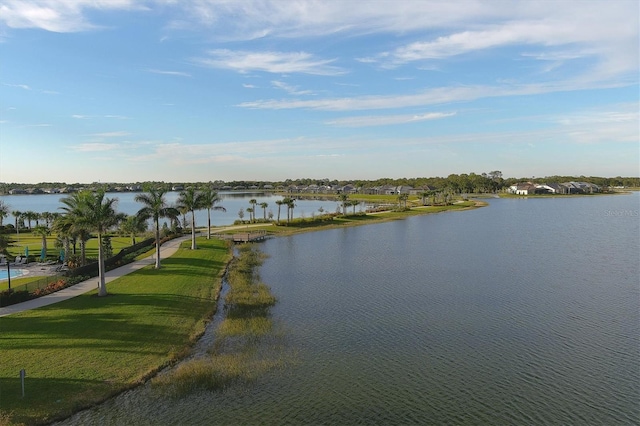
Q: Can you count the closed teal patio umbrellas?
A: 3